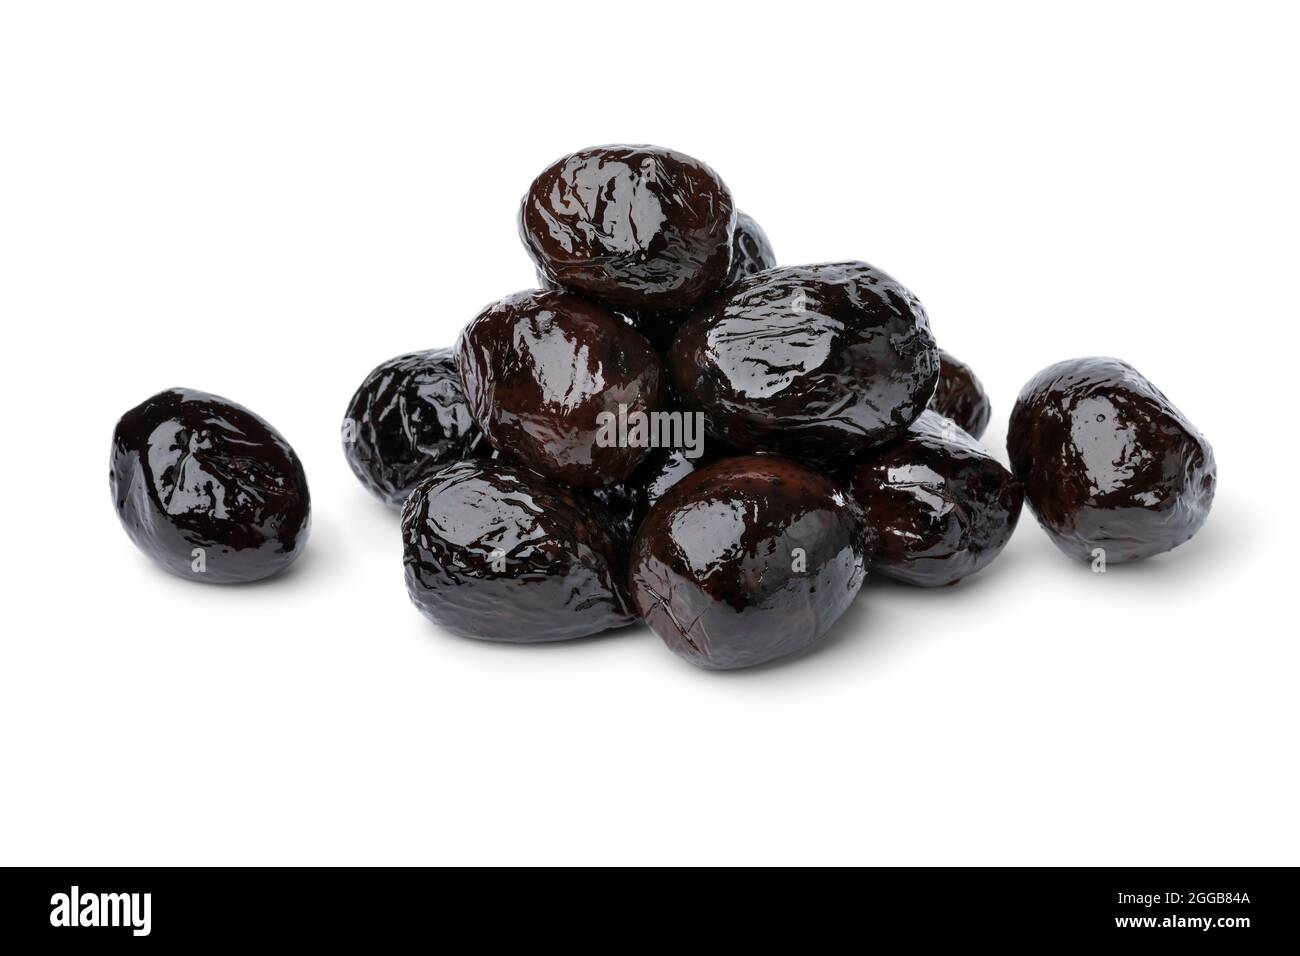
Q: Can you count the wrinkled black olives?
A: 12